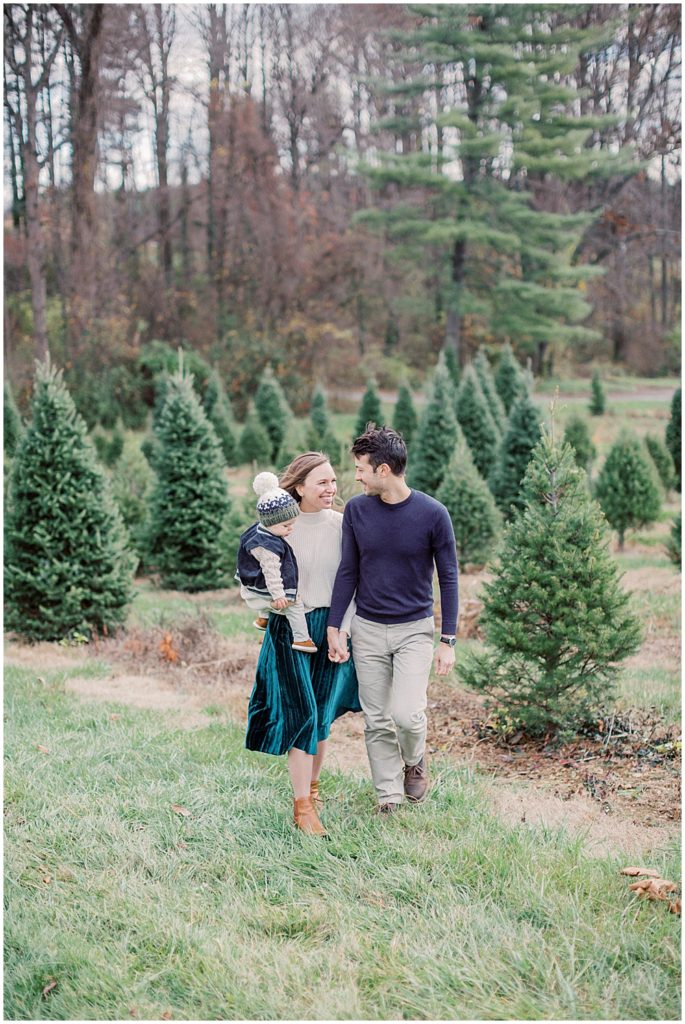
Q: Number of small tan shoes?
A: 2